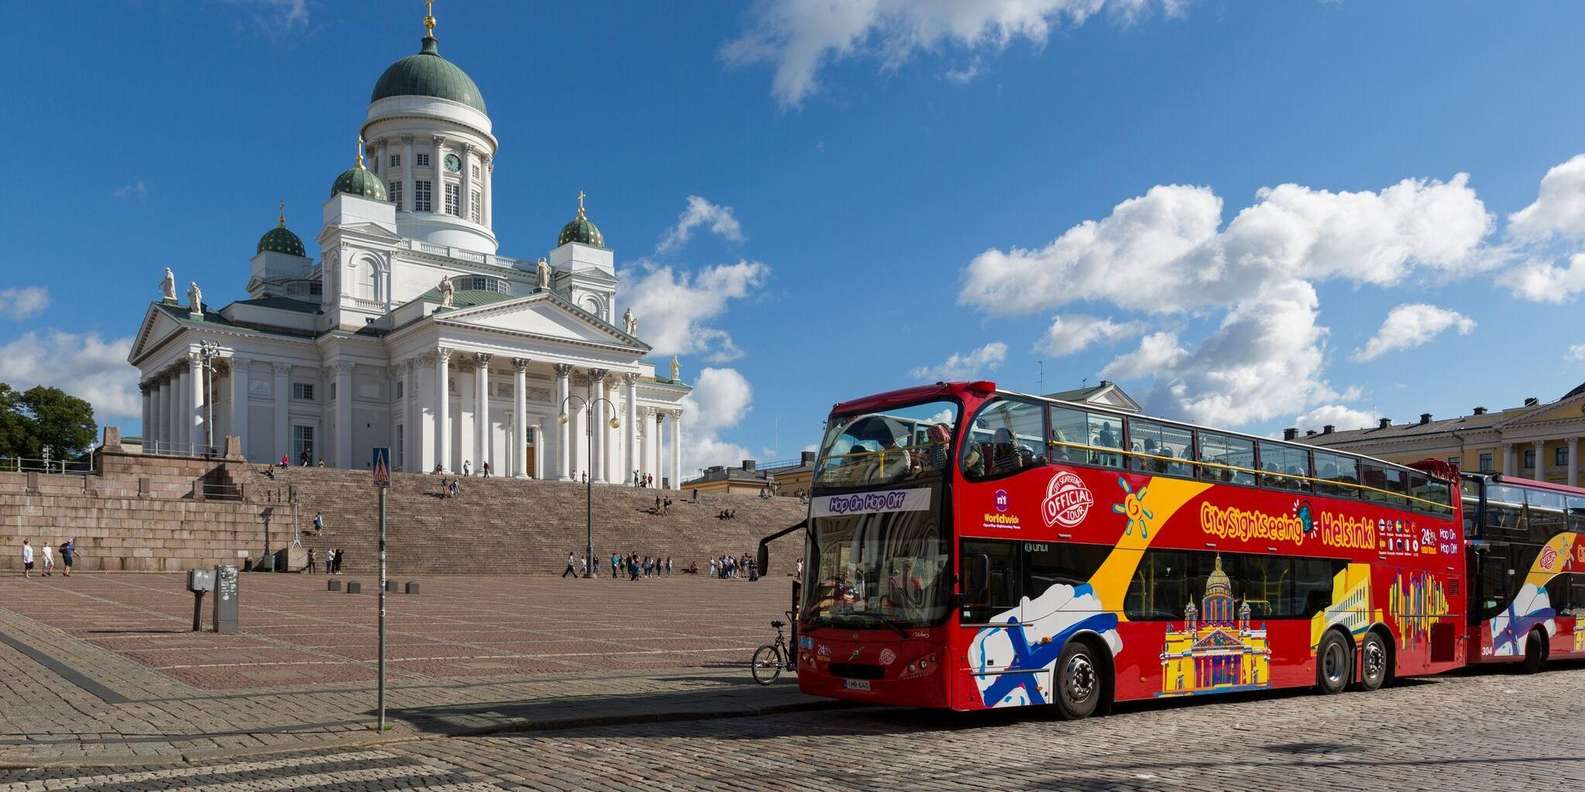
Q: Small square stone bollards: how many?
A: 4